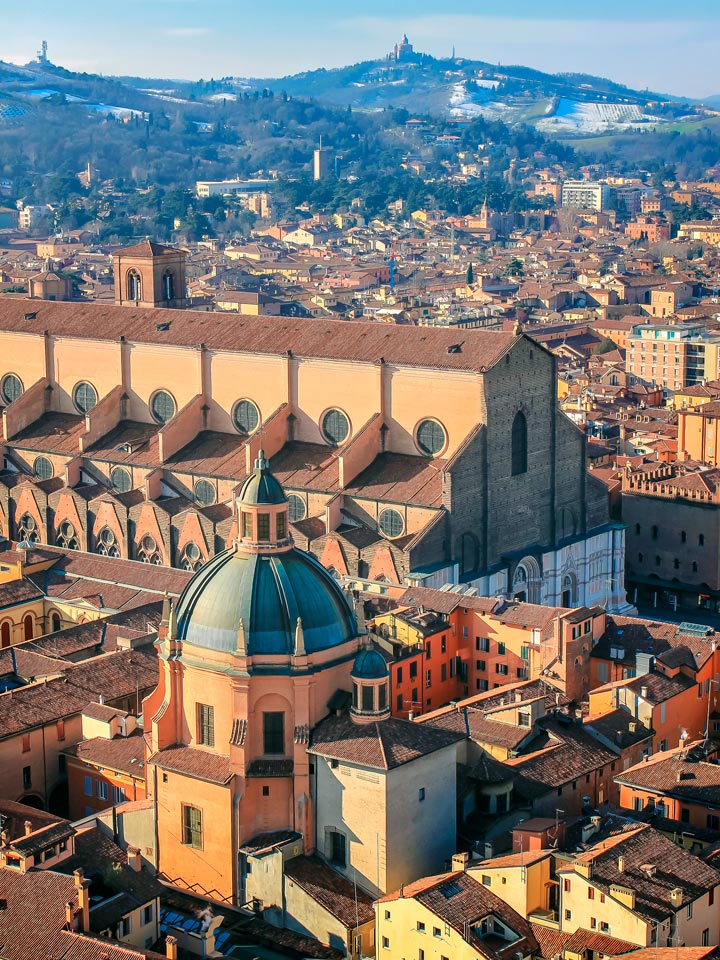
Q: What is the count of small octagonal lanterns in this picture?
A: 2